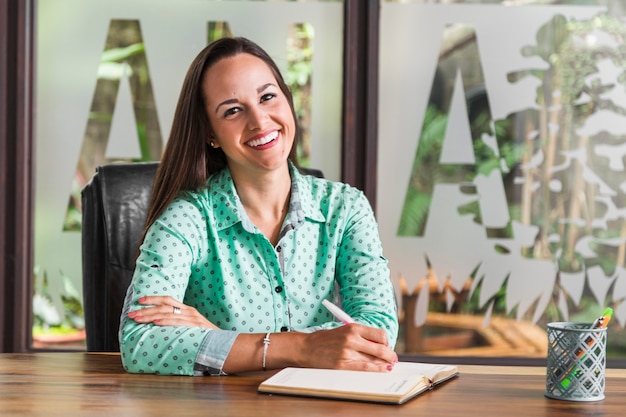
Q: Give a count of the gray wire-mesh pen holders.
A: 1